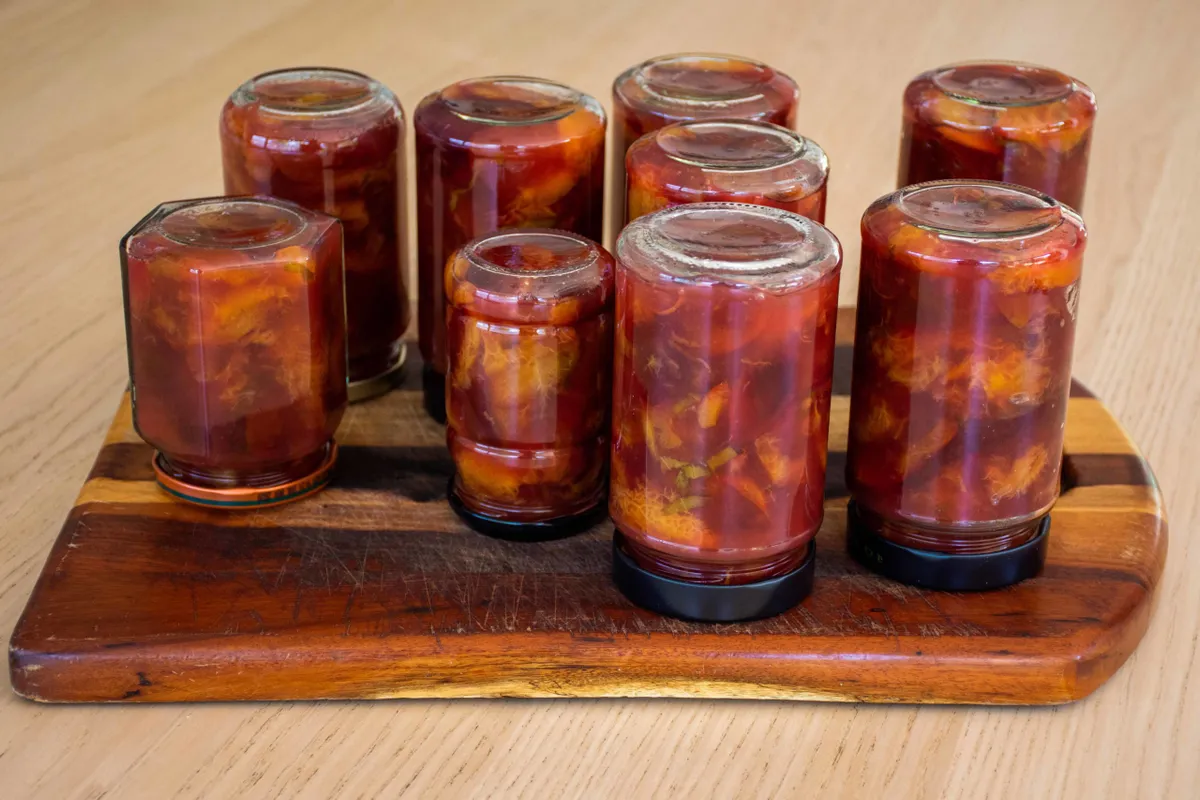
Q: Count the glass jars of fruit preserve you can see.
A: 9